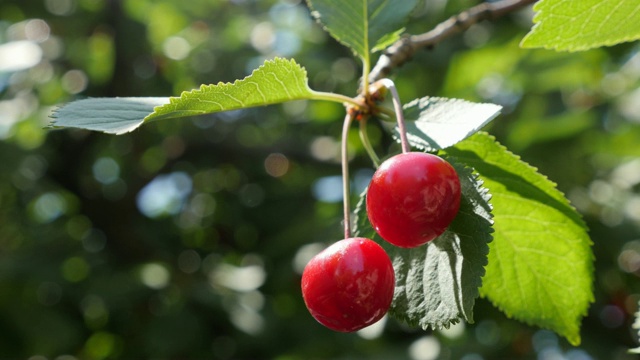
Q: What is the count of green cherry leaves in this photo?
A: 6